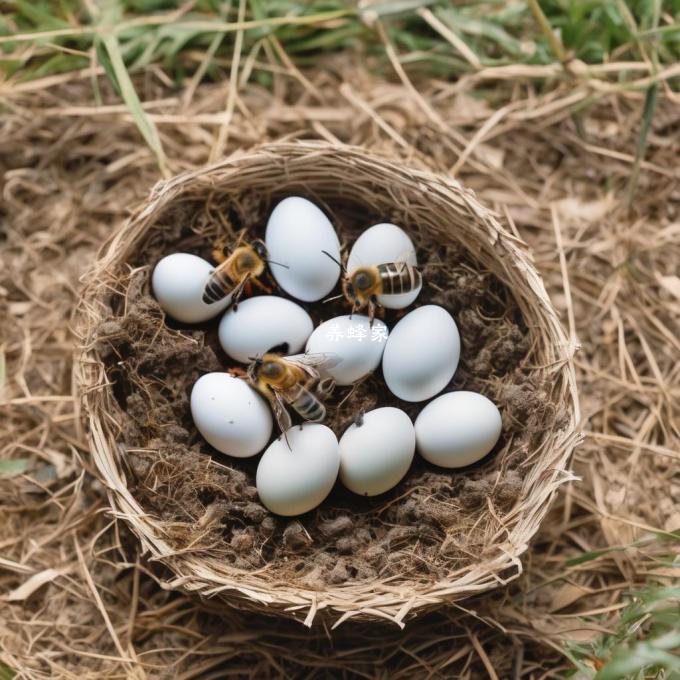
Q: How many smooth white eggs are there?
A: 10